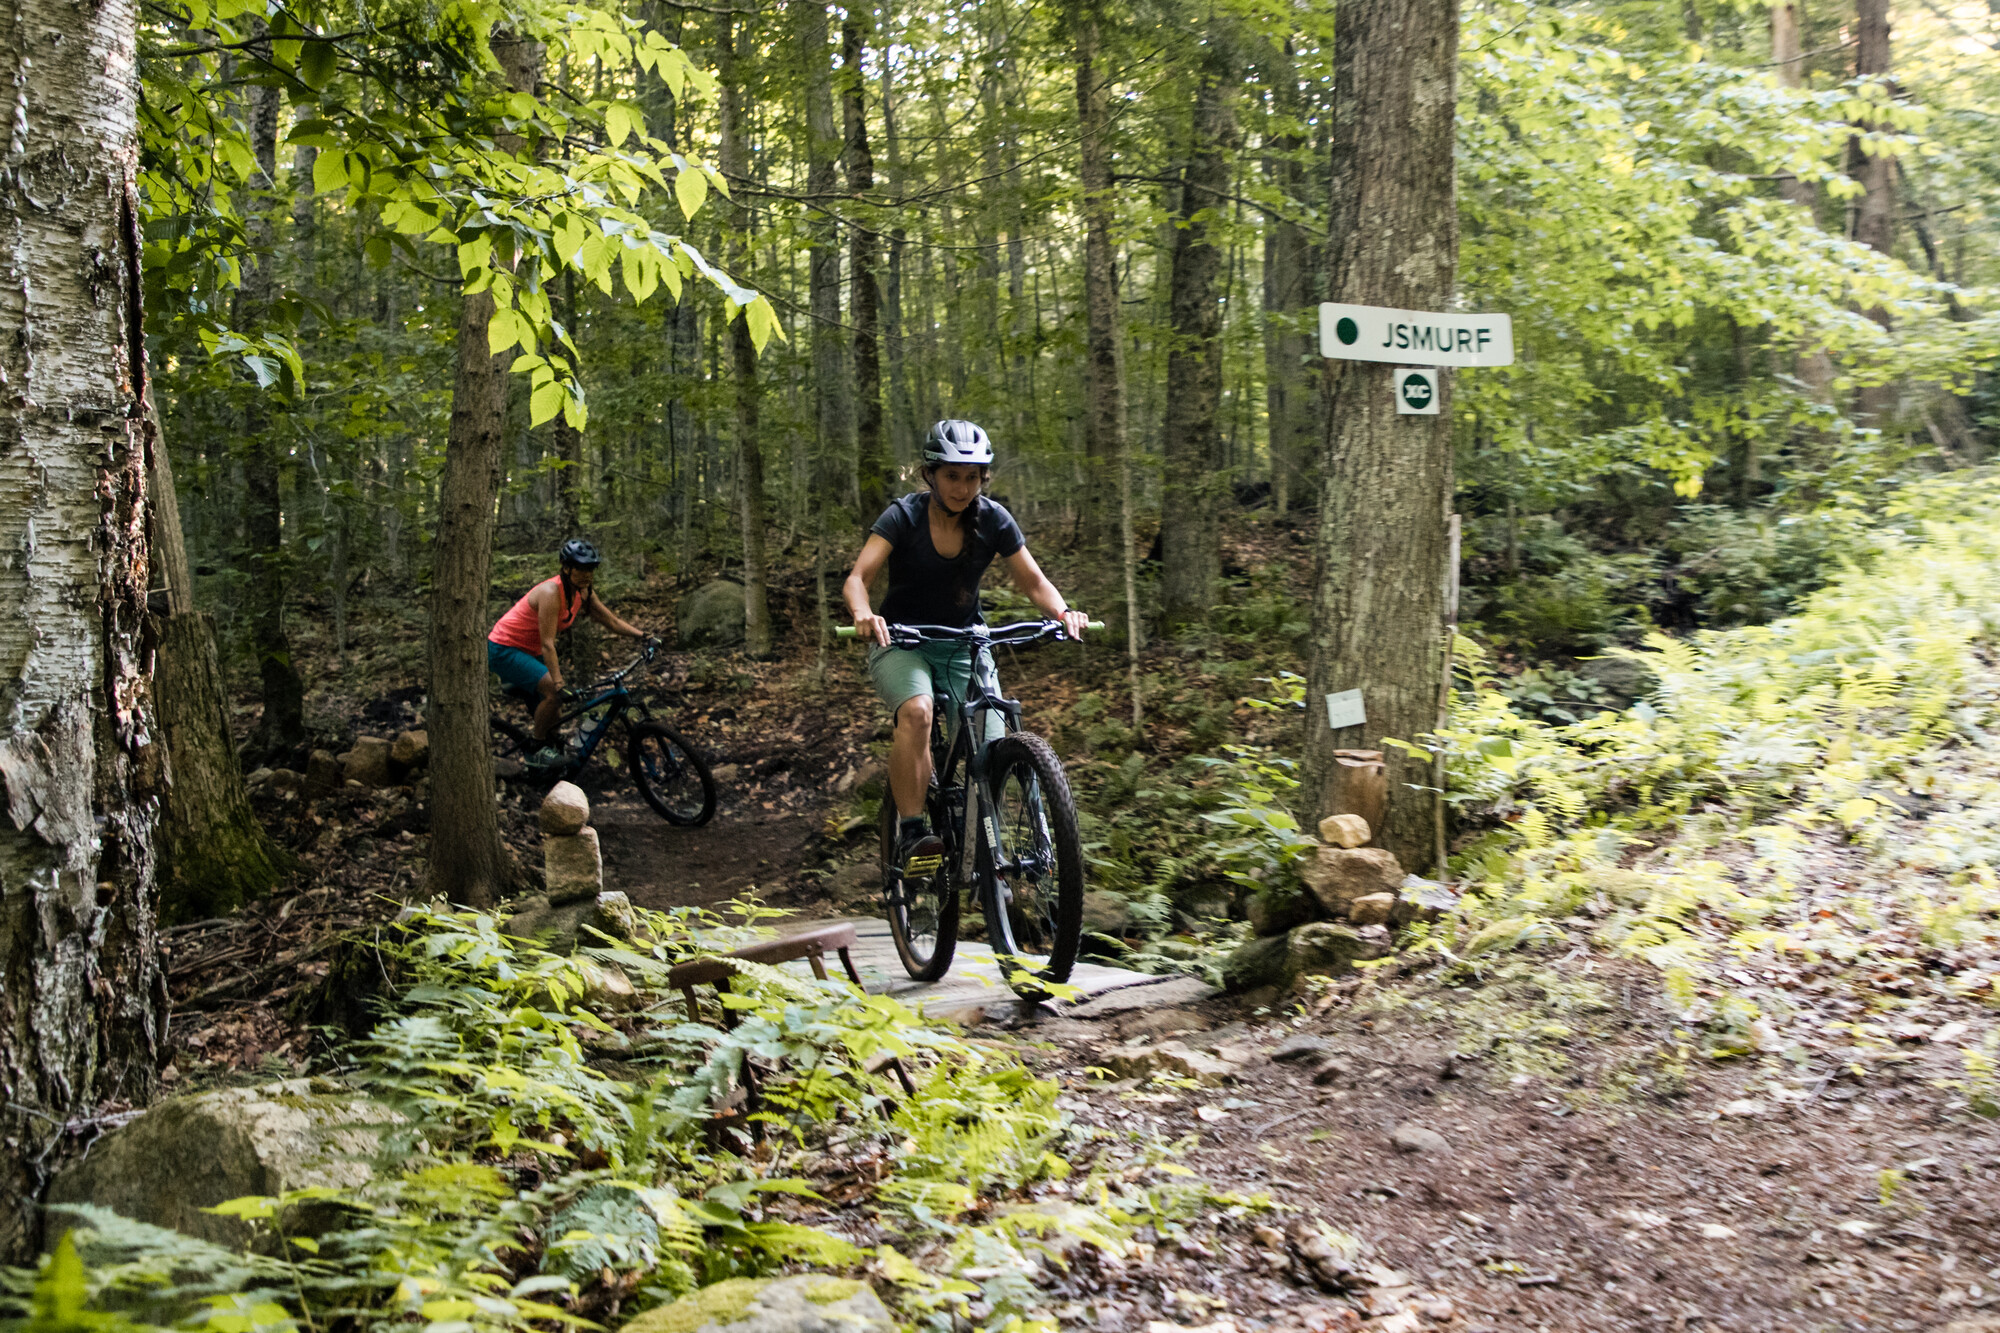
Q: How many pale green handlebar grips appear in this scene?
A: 2